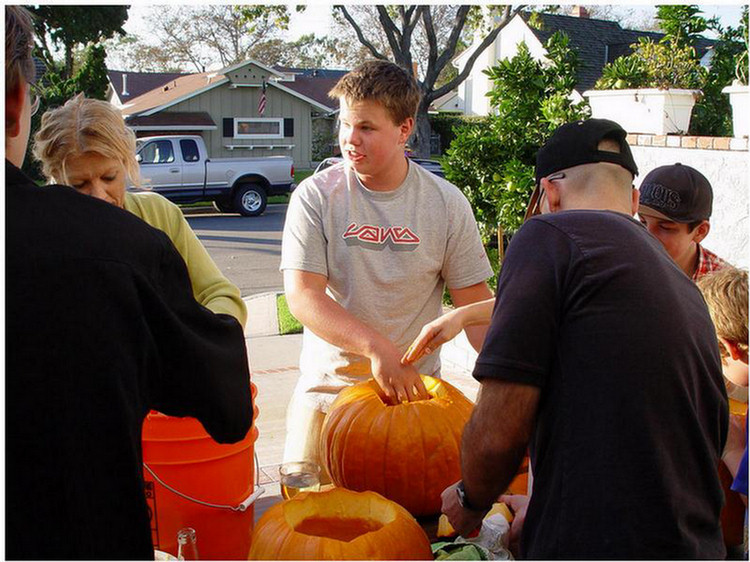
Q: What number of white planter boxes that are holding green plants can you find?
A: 2